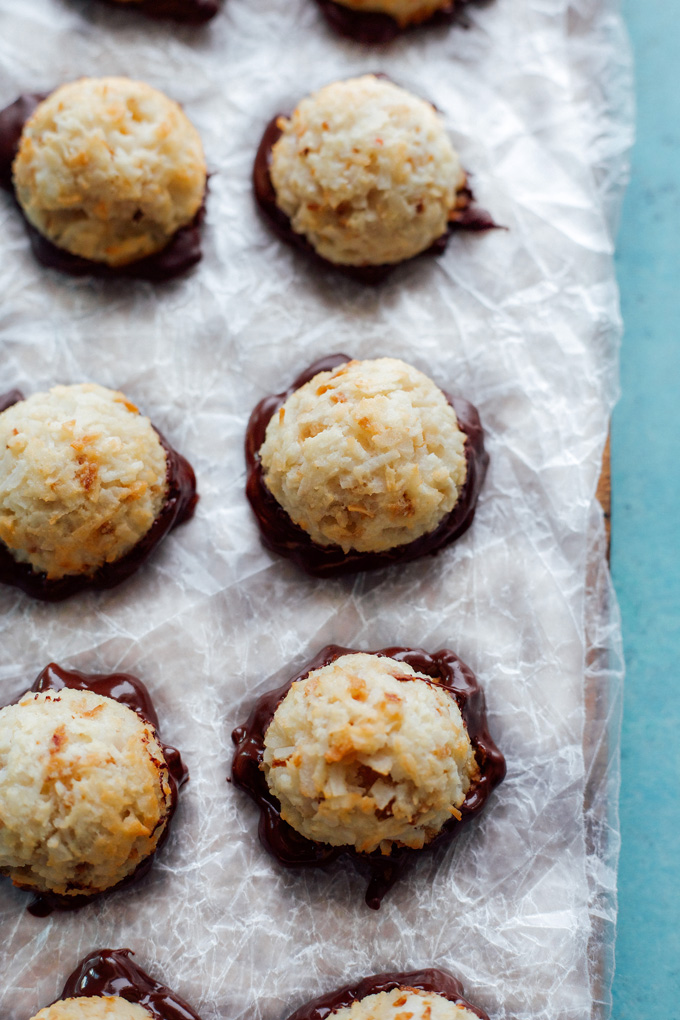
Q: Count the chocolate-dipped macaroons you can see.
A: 10